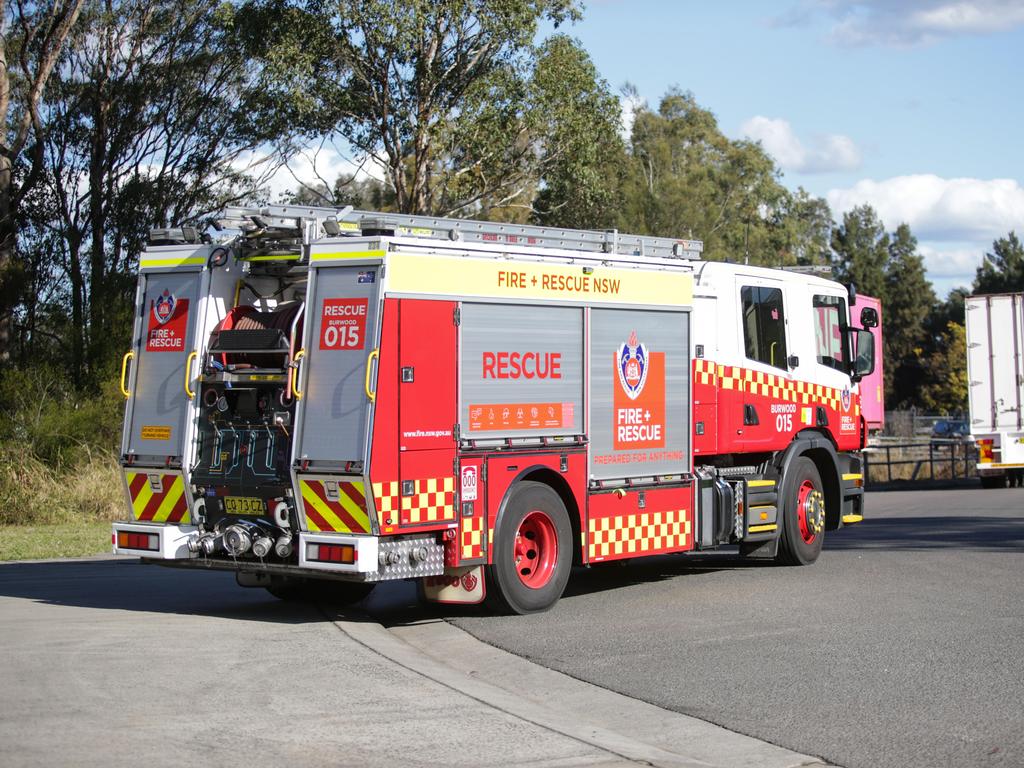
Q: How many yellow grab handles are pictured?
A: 4